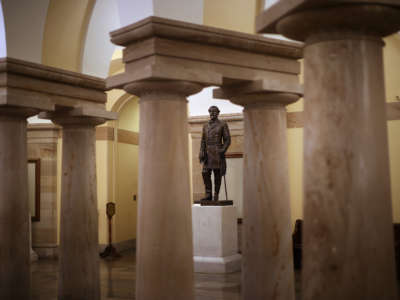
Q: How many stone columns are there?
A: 5